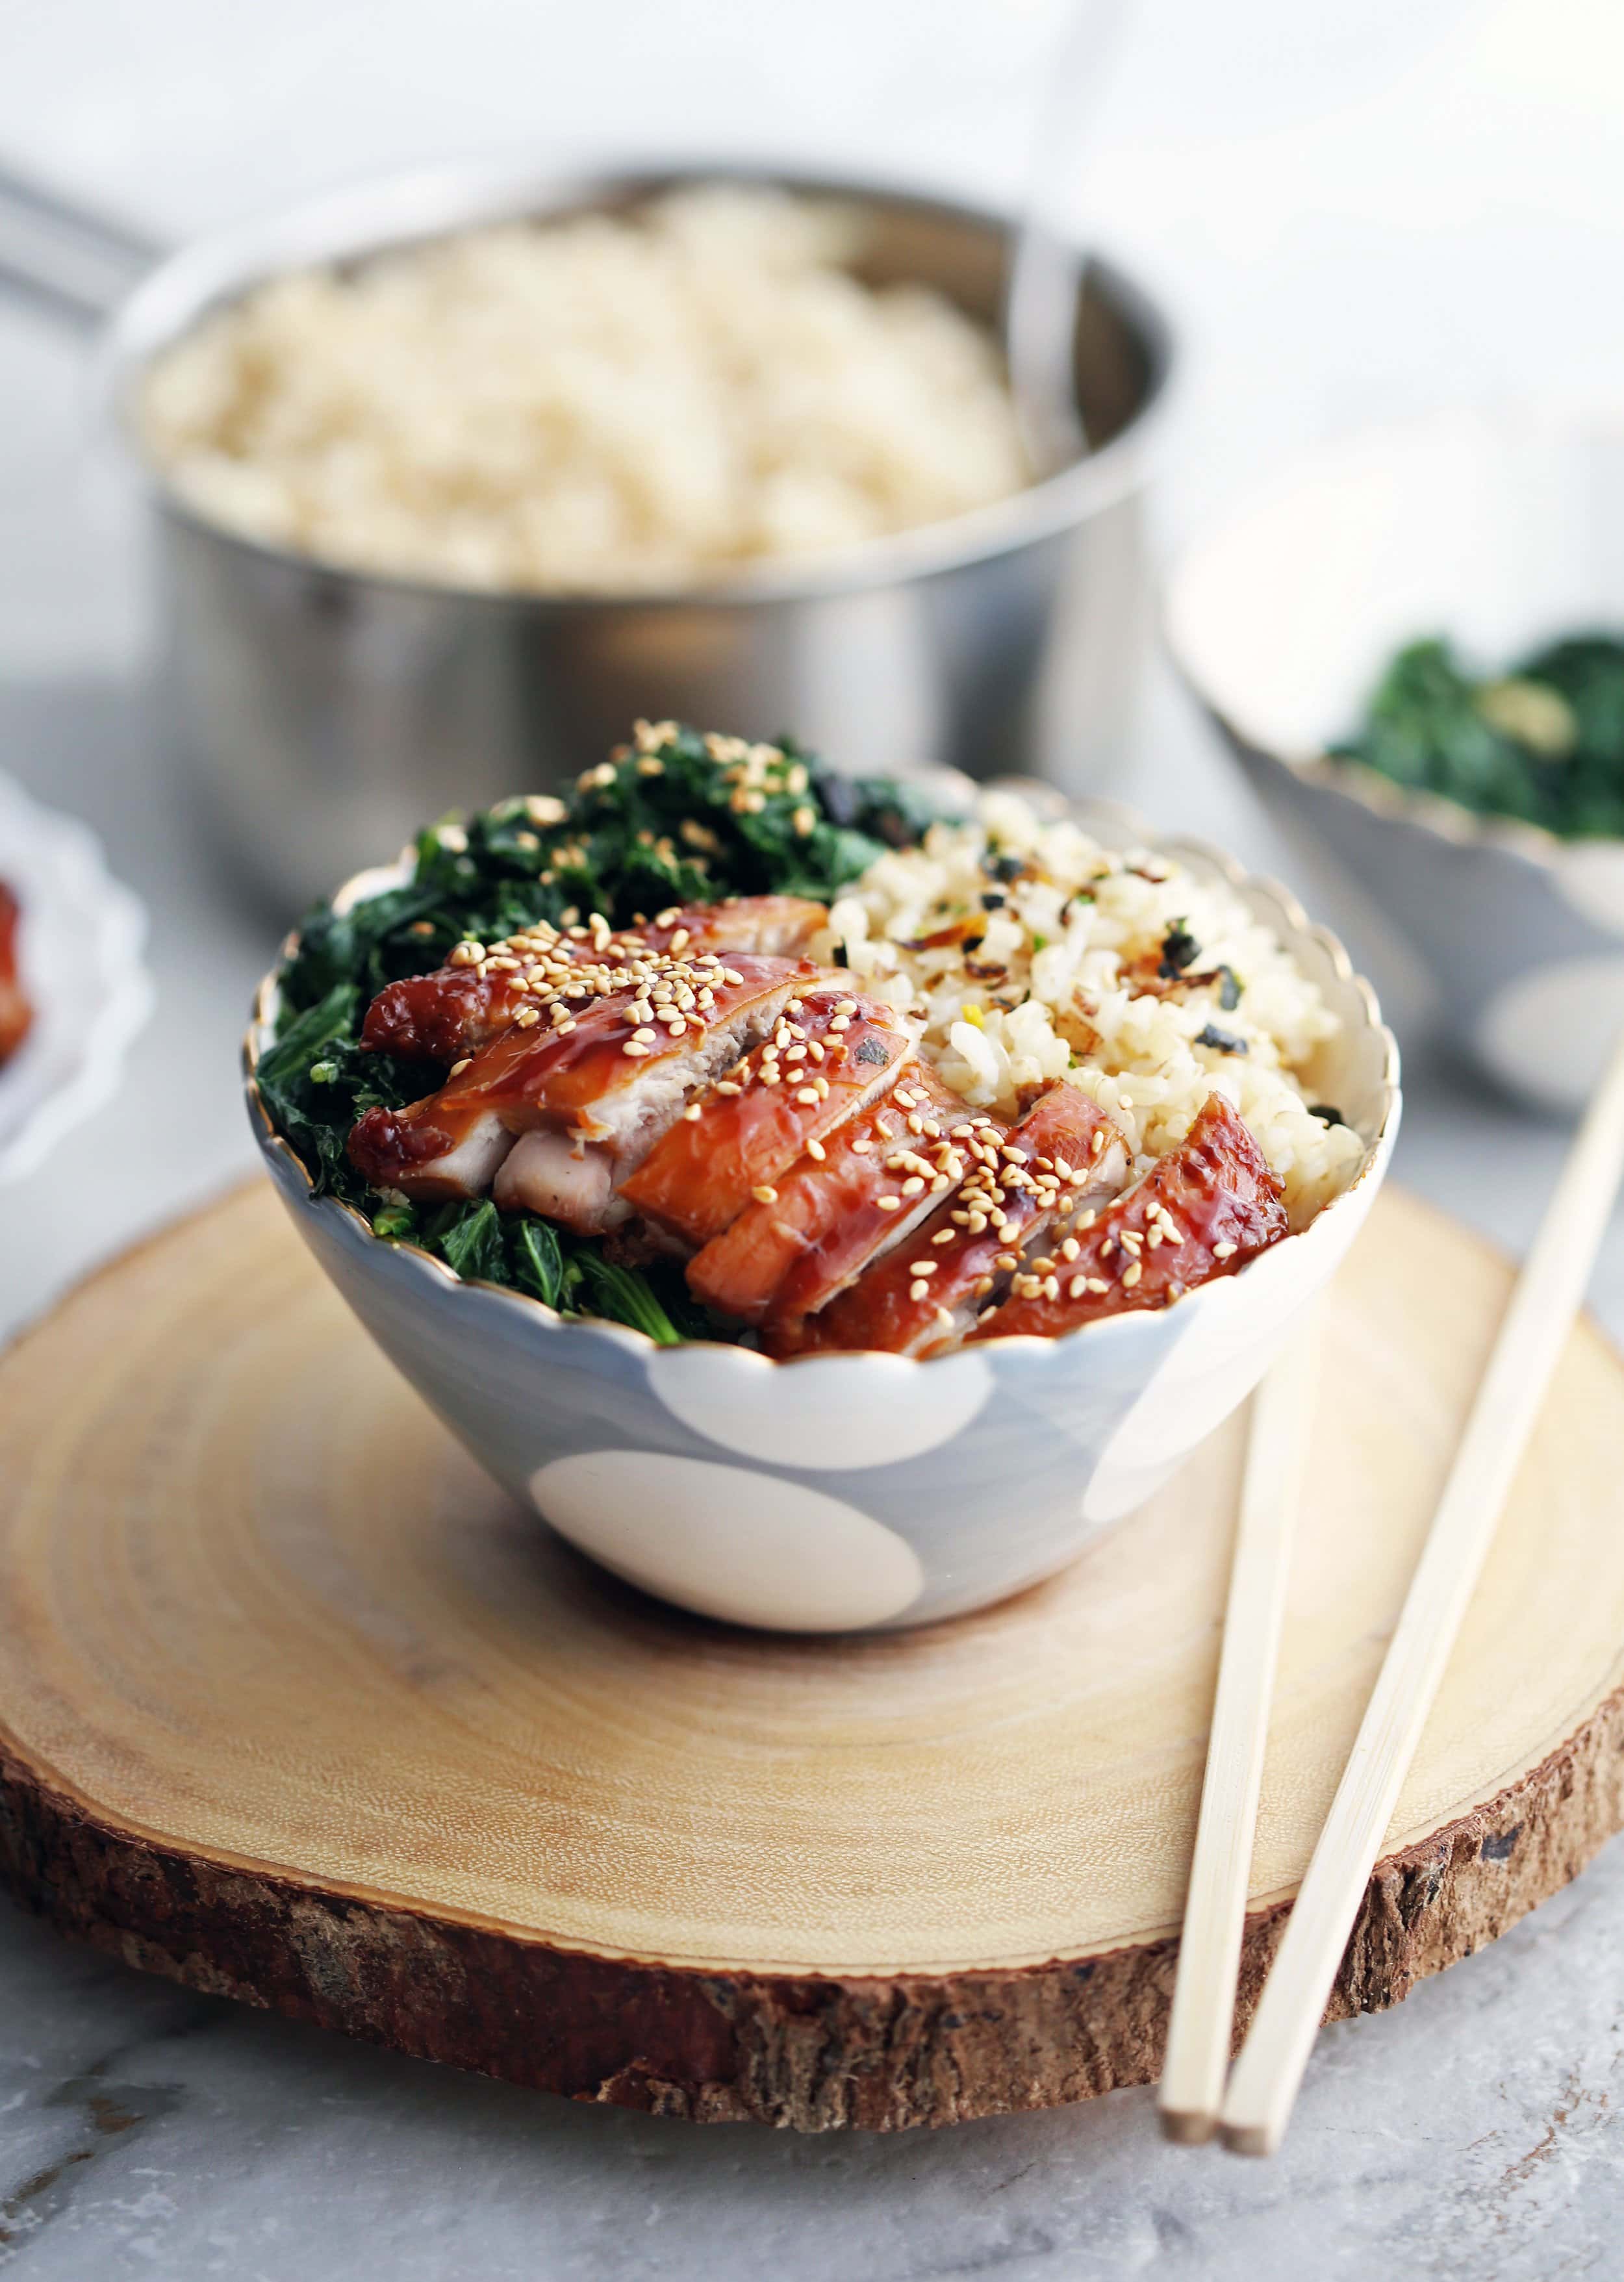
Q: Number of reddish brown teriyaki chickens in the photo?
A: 6